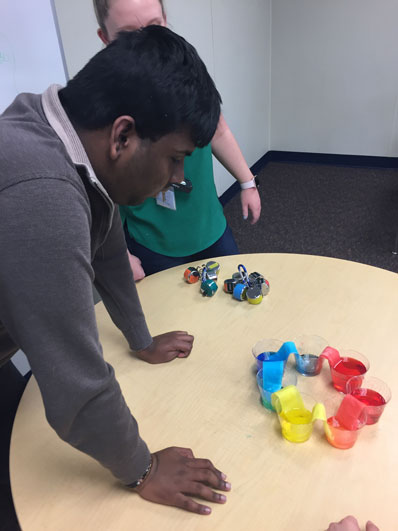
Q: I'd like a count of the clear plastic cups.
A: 7